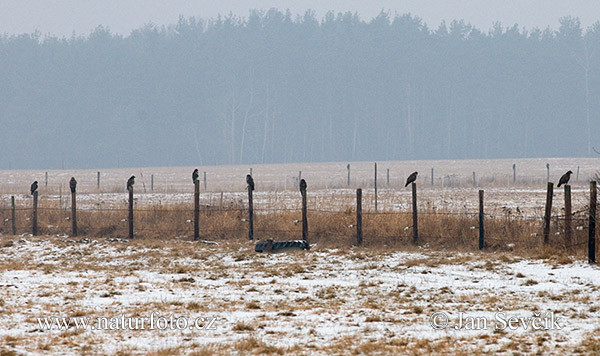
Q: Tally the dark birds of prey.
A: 8